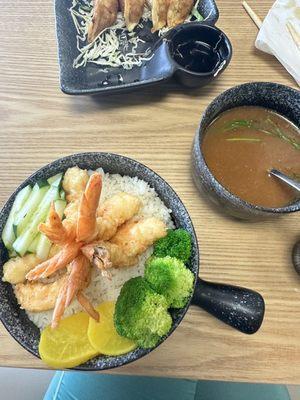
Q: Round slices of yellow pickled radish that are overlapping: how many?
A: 2